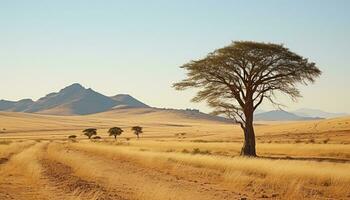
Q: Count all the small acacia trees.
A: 3